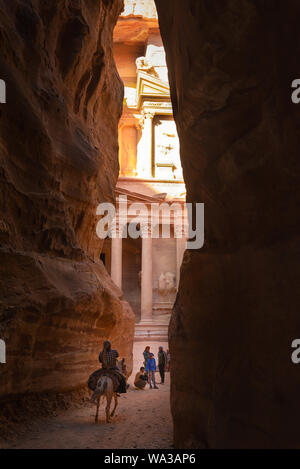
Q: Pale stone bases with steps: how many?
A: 1